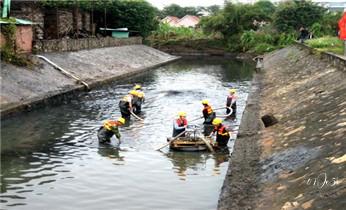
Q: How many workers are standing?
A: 7